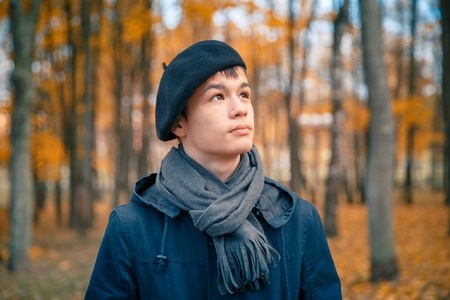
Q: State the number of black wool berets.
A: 1